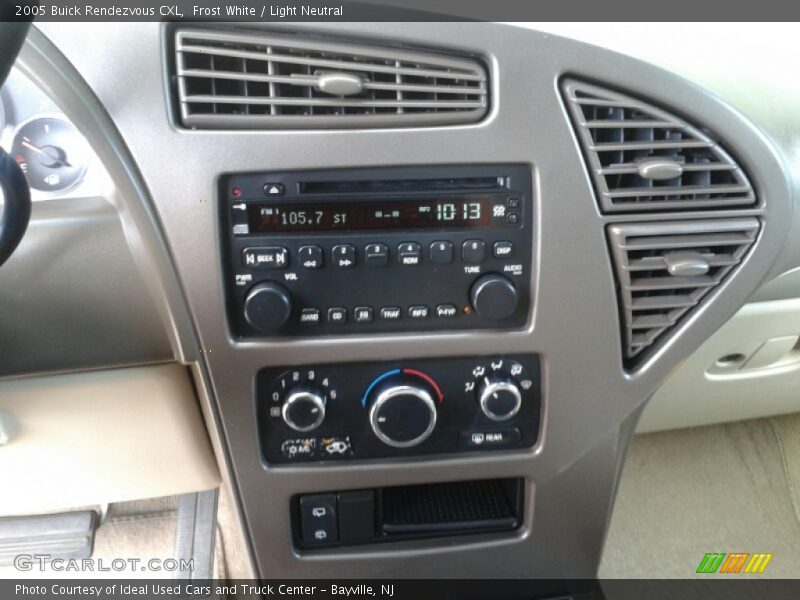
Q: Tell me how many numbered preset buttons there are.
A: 6